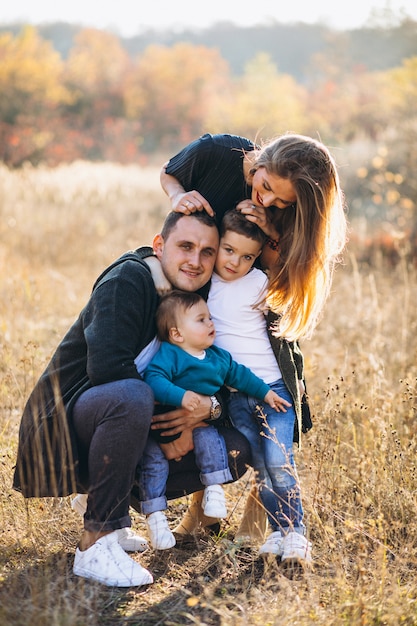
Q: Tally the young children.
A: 2